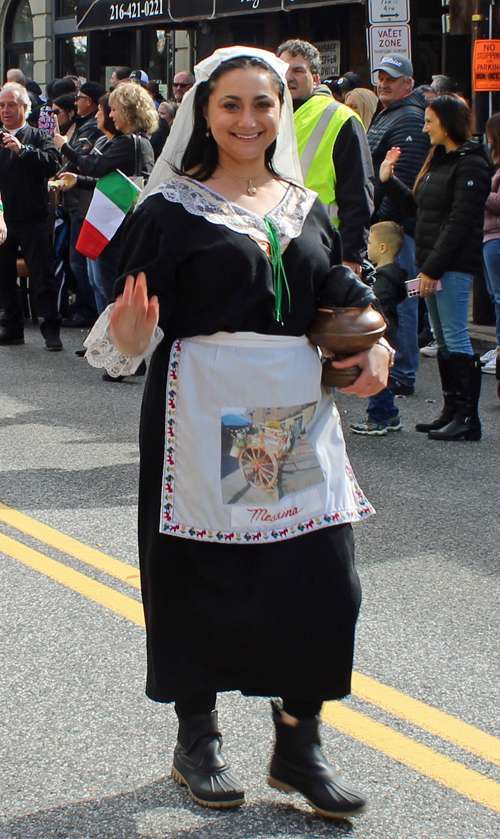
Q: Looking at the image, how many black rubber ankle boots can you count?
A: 2